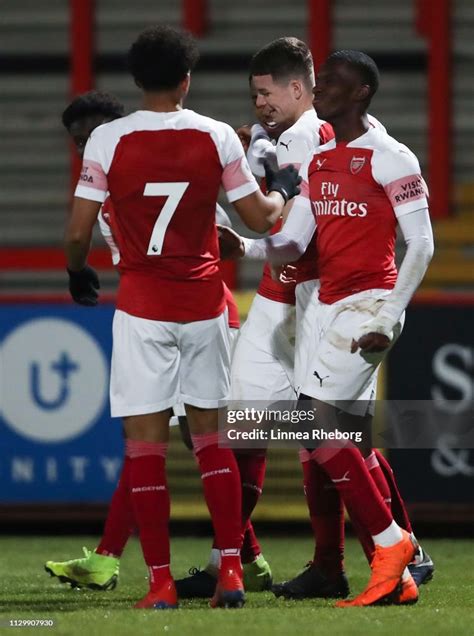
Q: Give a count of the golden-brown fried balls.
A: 0